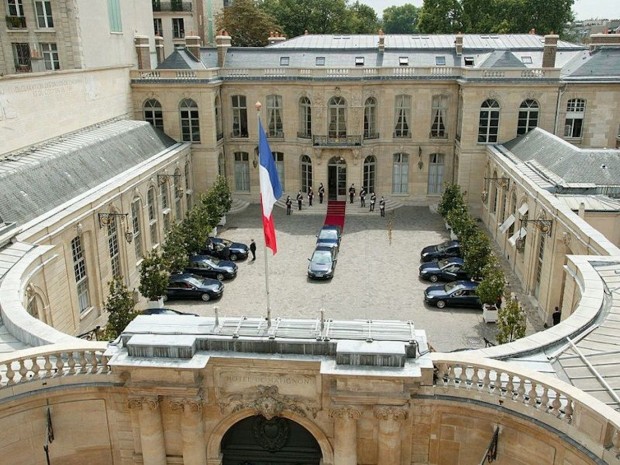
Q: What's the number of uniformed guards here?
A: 8